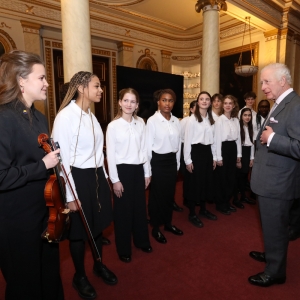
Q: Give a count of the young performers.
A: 11